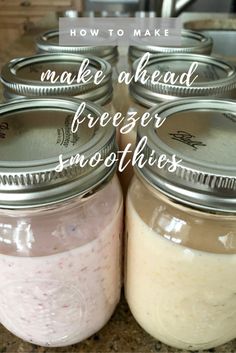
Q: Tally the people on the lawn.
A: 0